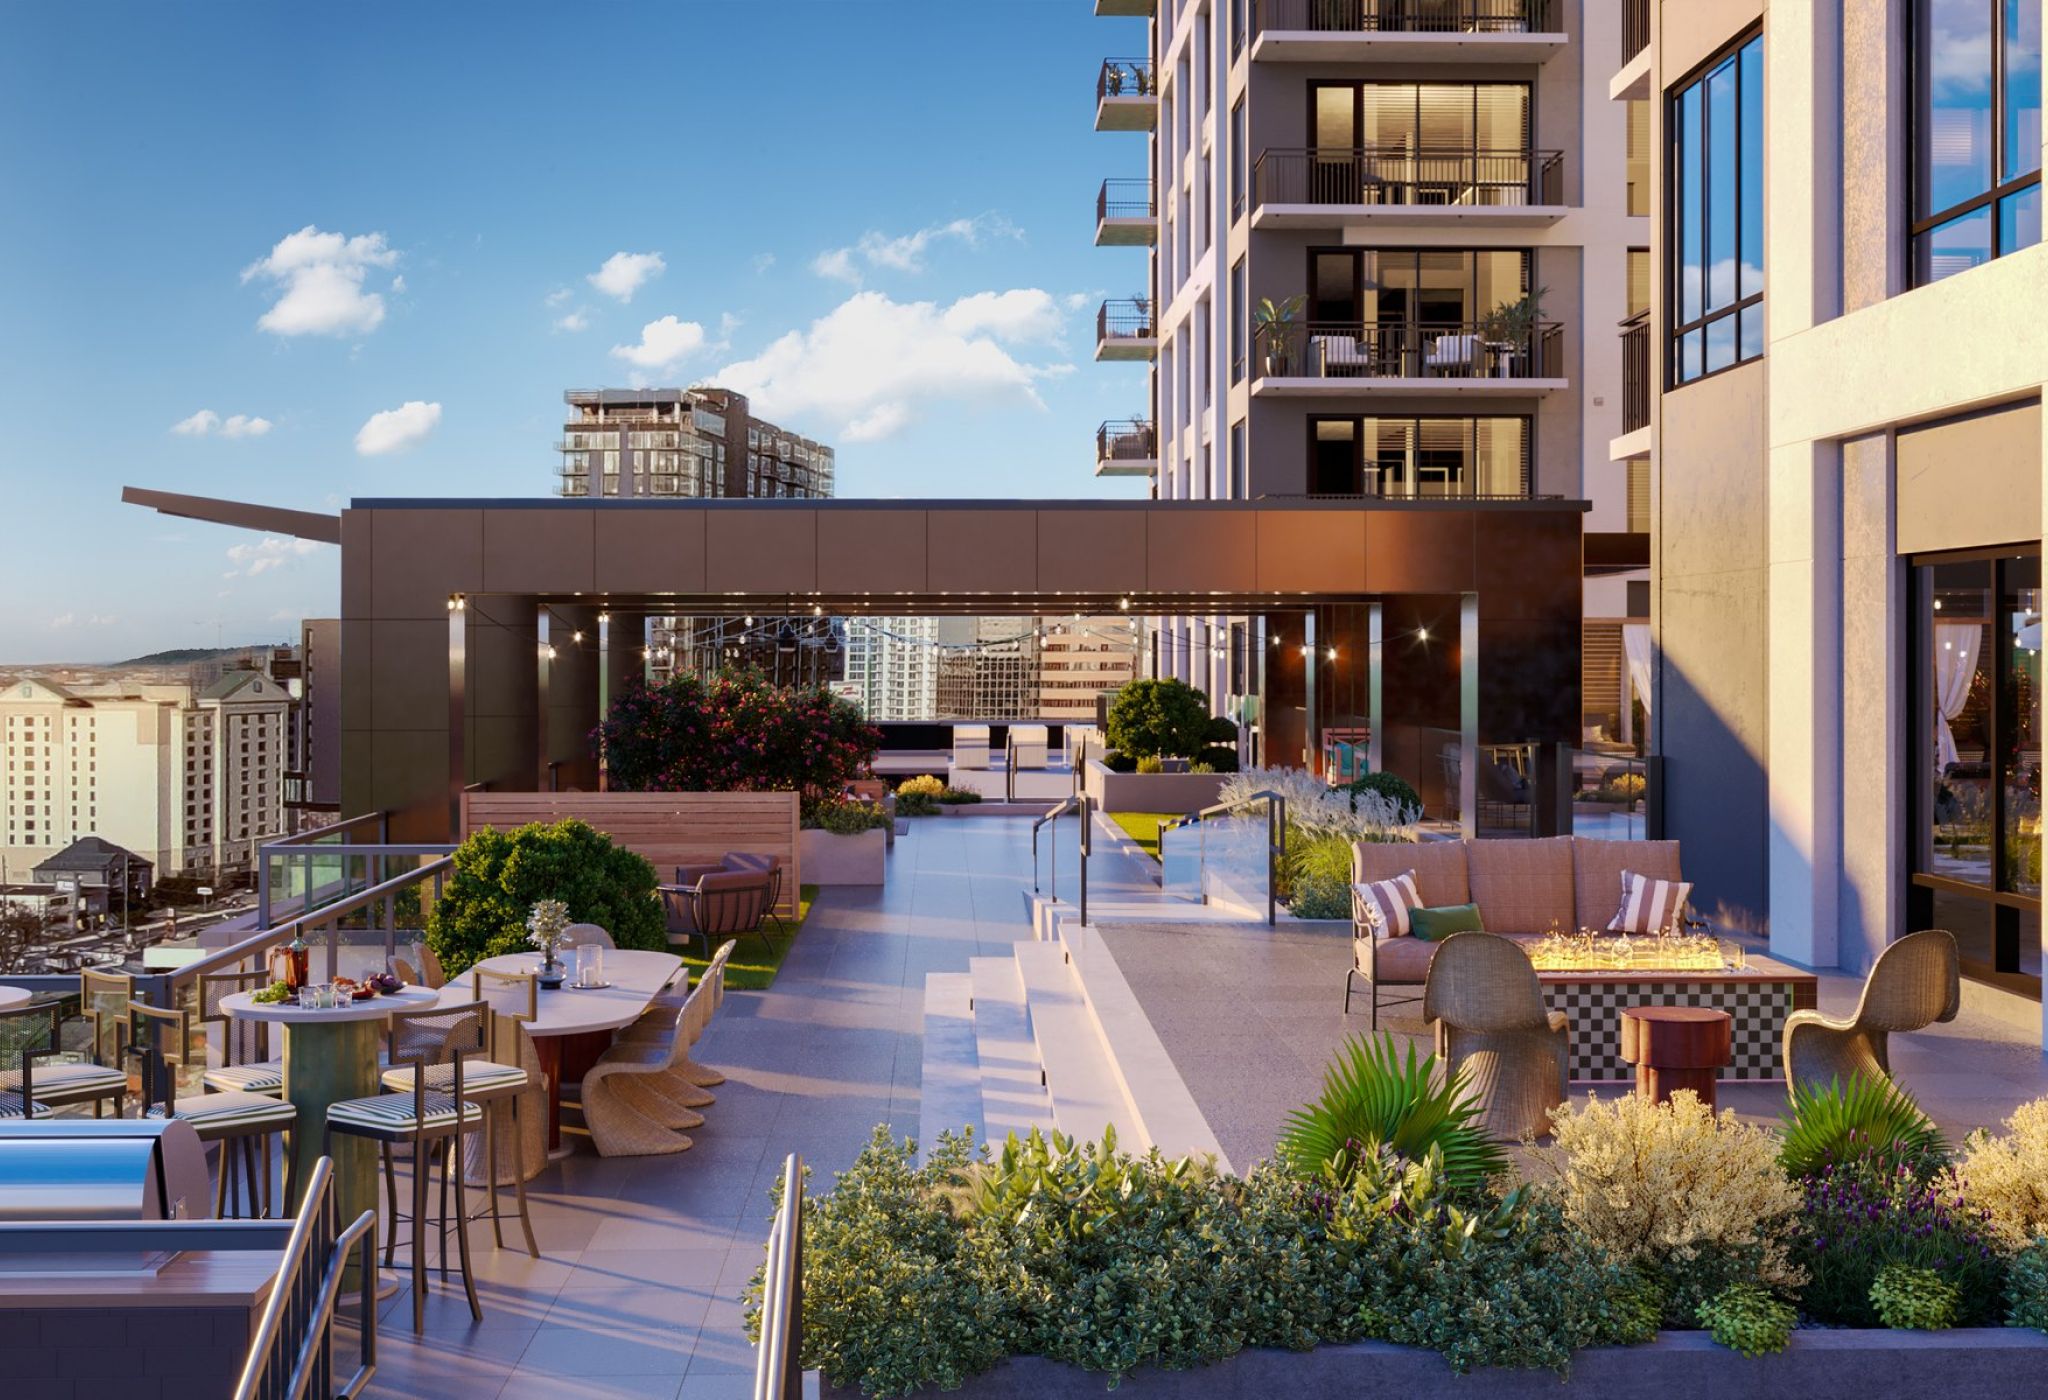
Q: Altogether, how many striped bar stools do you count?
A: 6